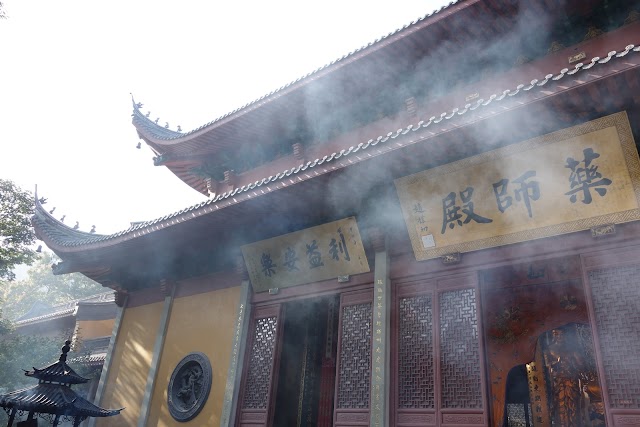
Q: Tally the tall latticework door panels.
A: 5